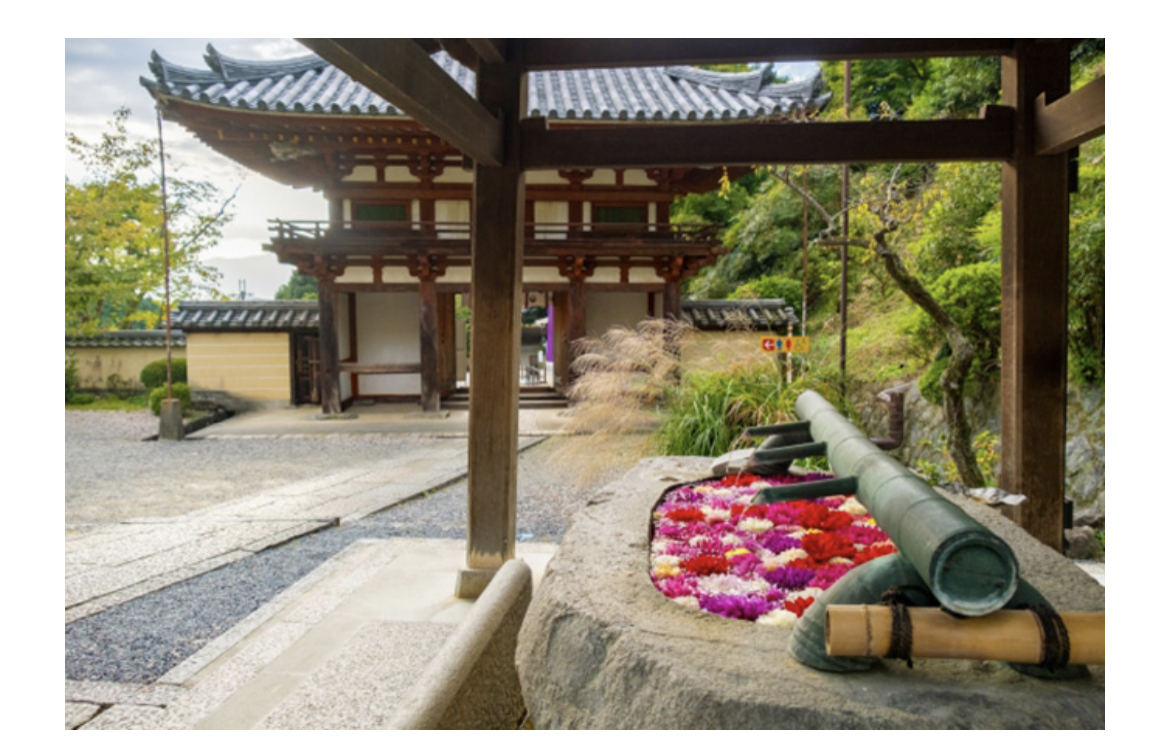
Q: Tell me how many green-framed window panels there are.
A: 2